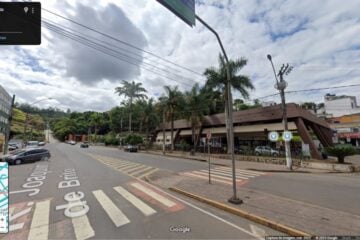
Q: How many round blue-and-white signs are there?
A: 2